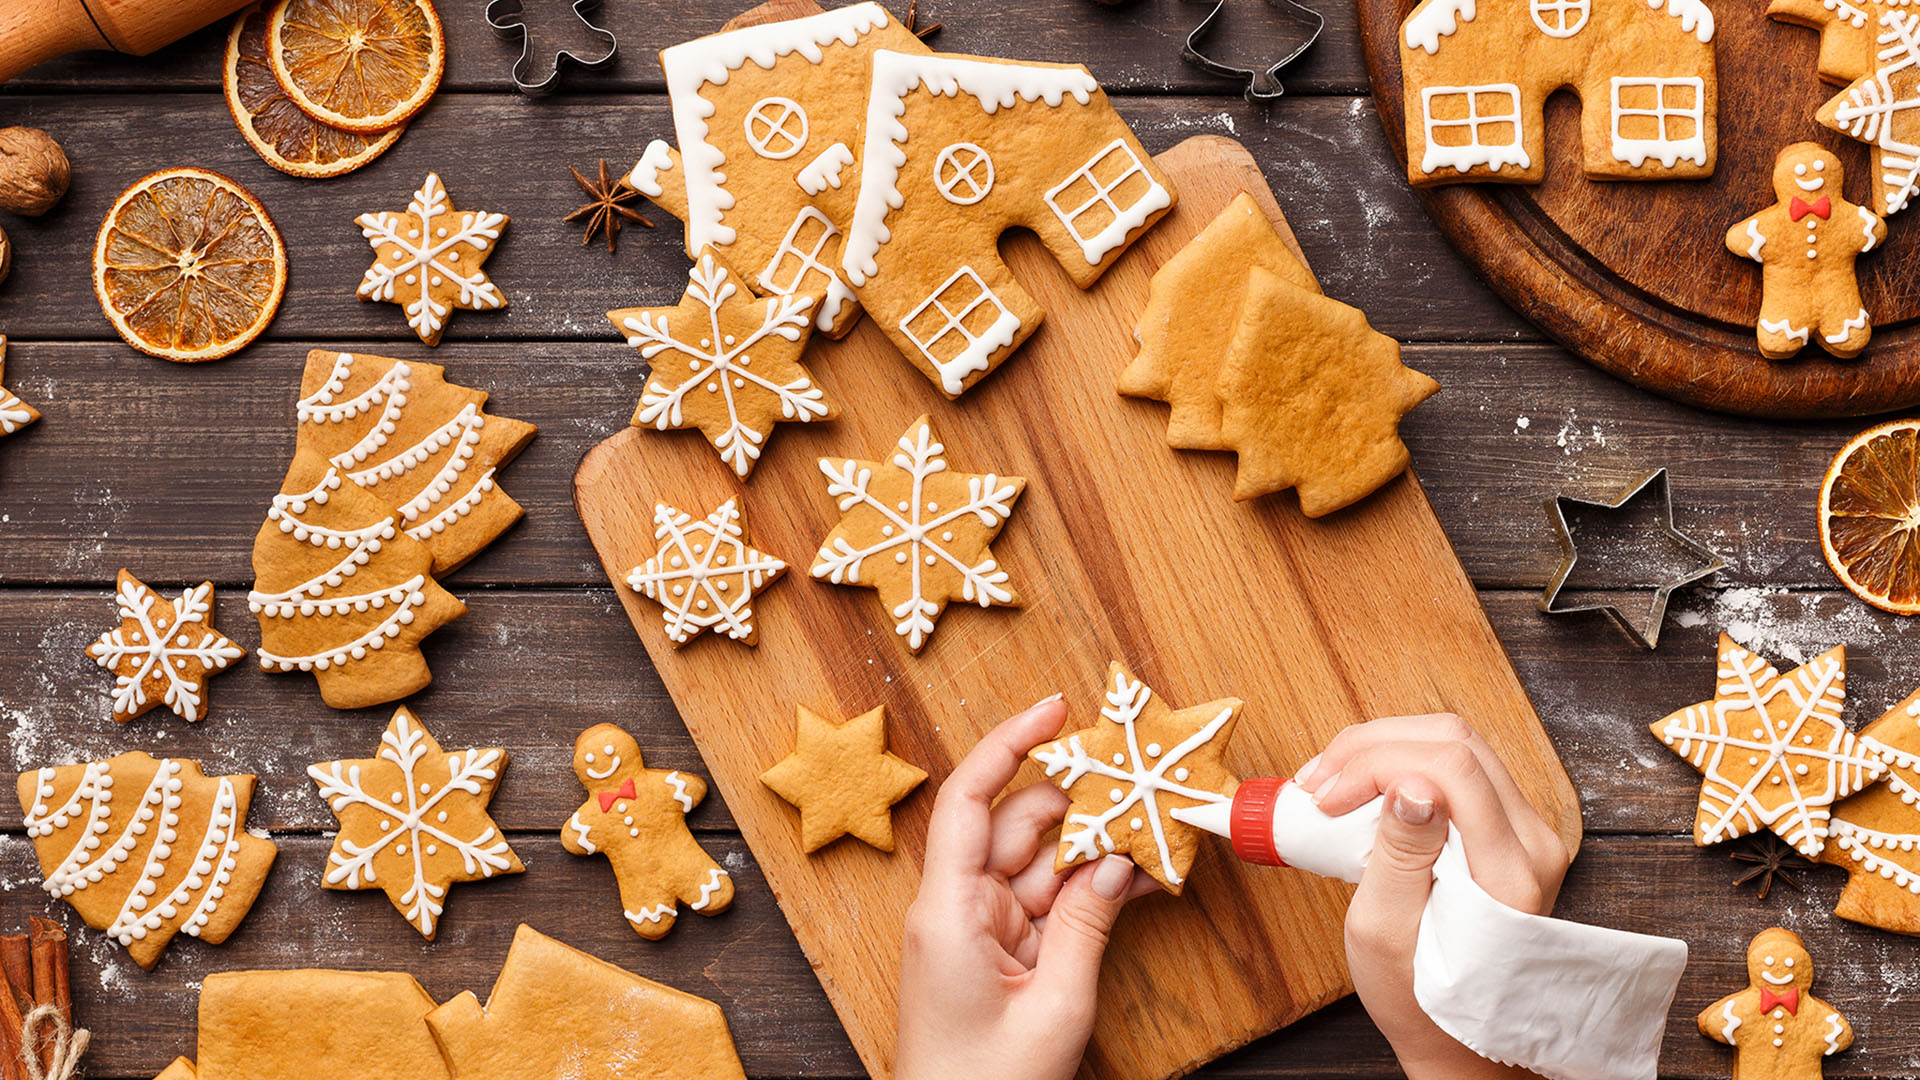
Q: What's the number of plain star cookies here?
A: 1